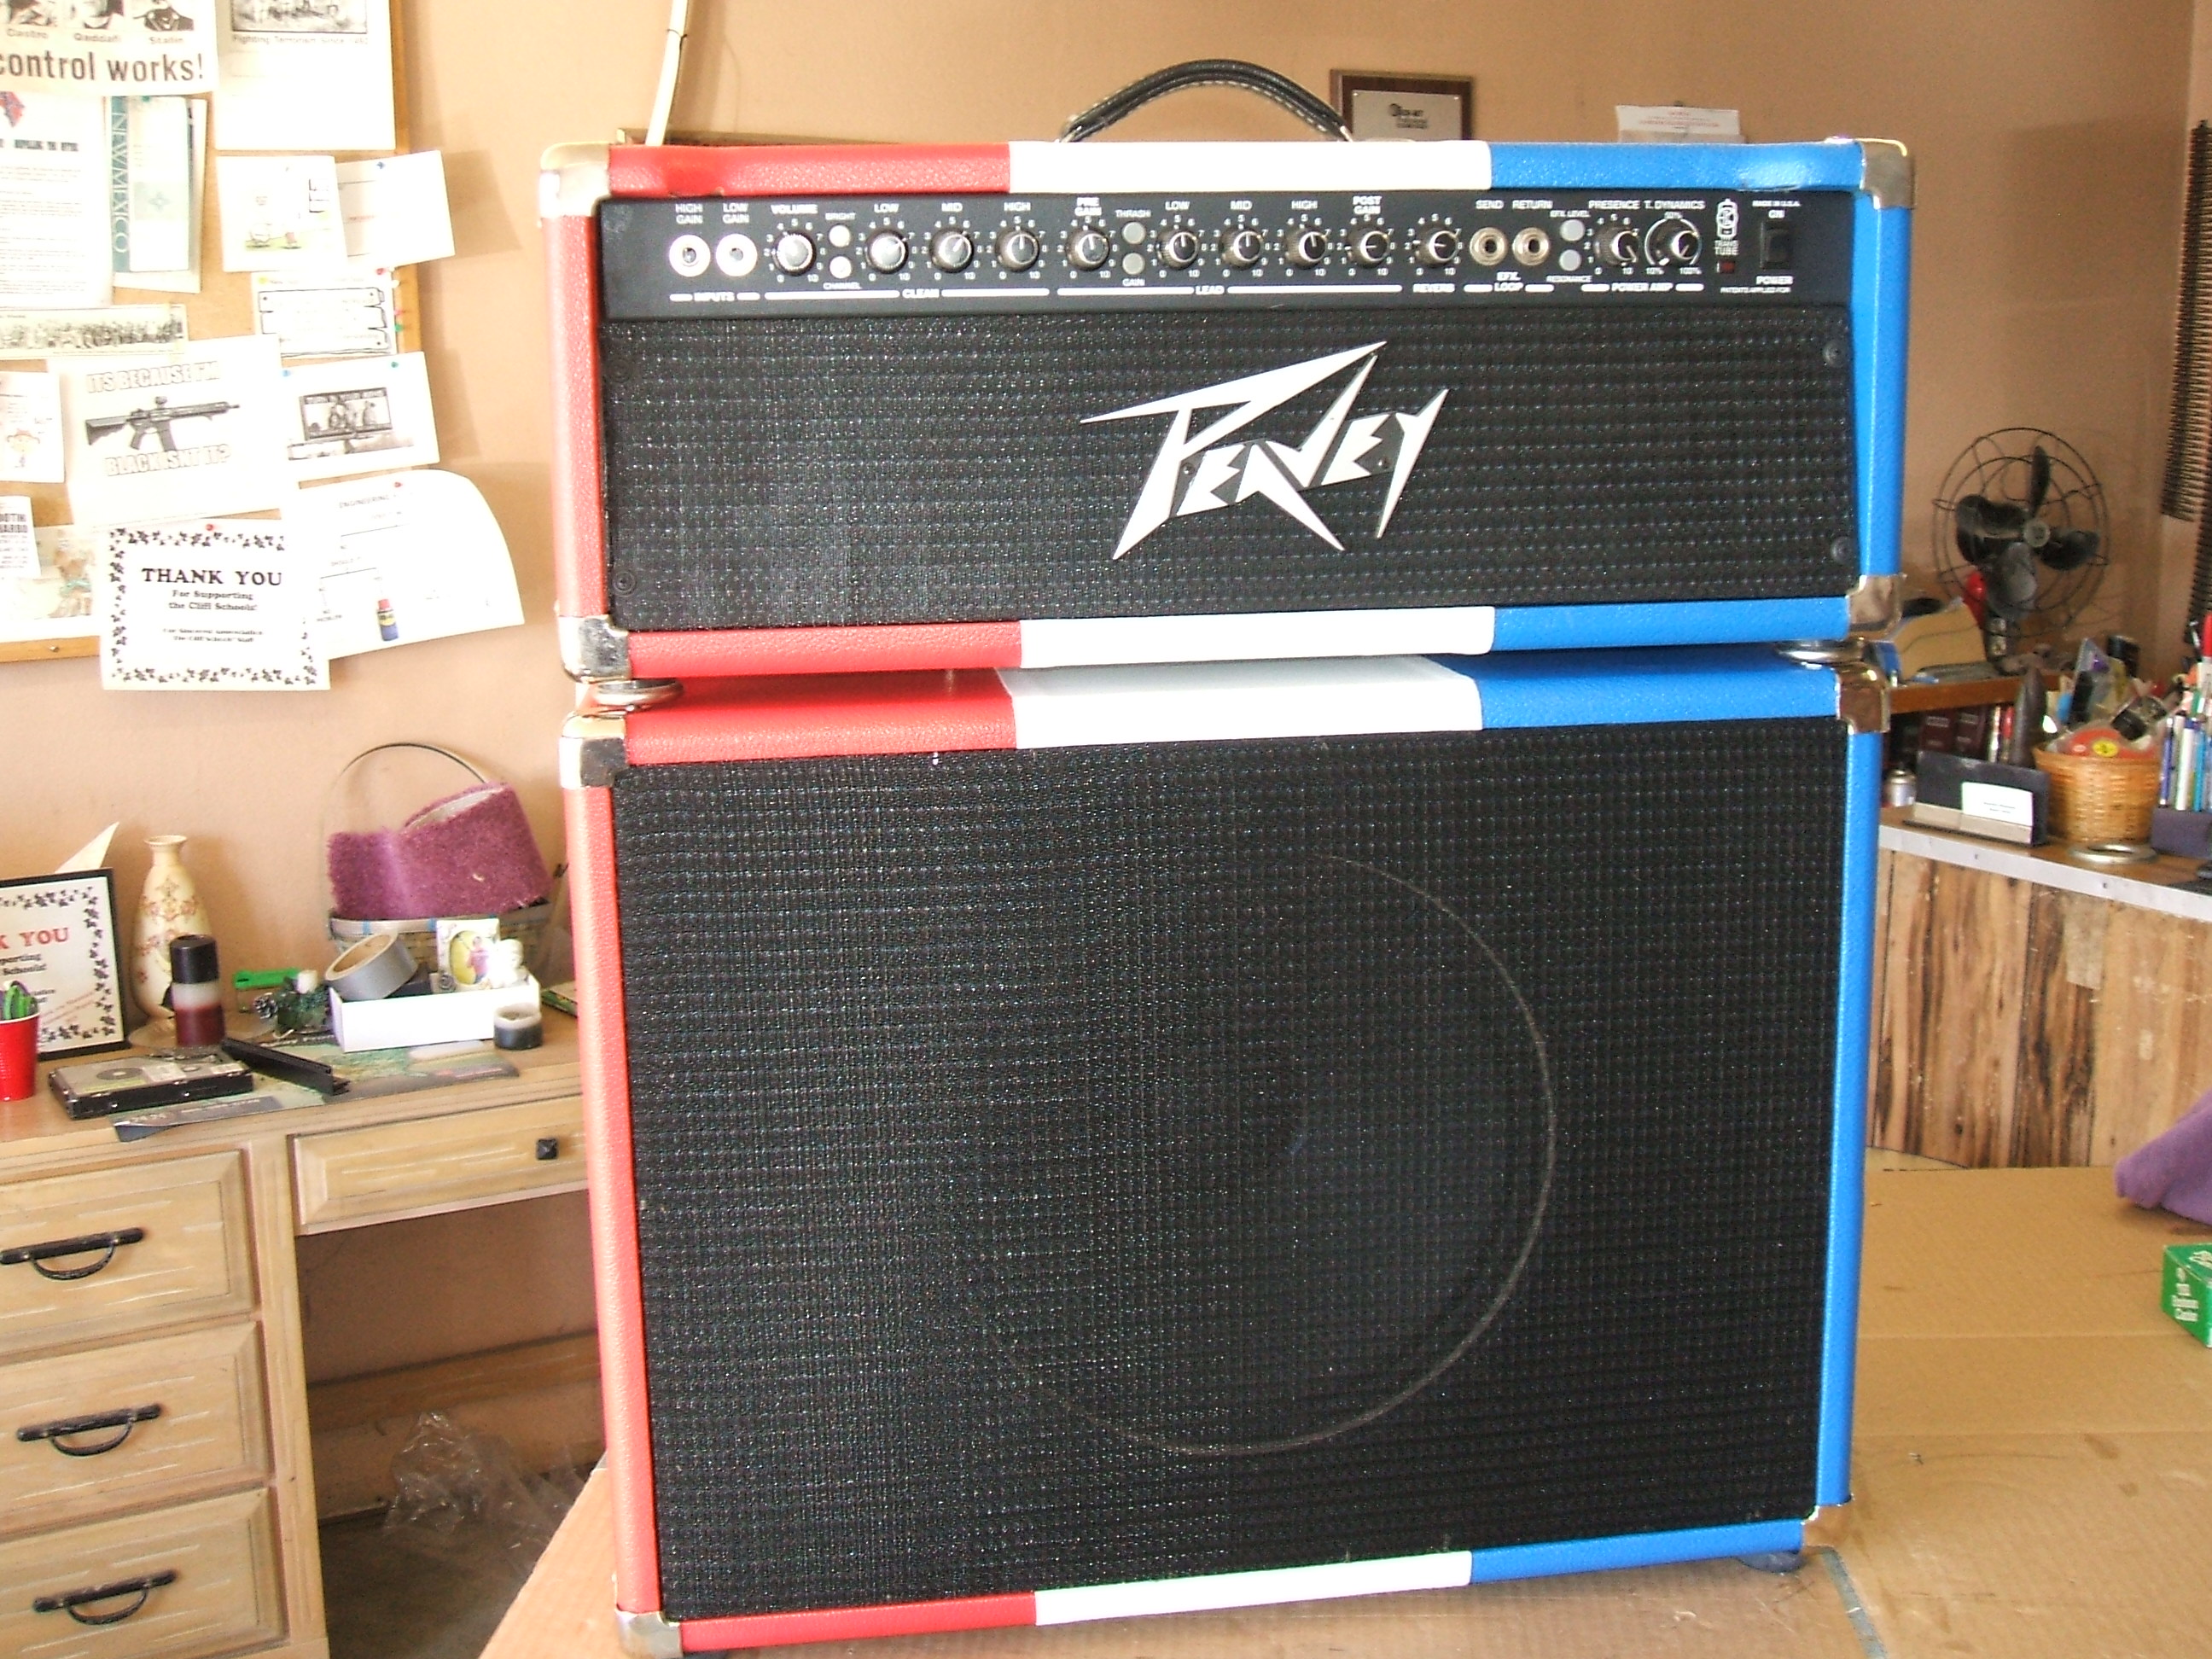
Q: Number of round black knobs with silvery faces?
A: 12